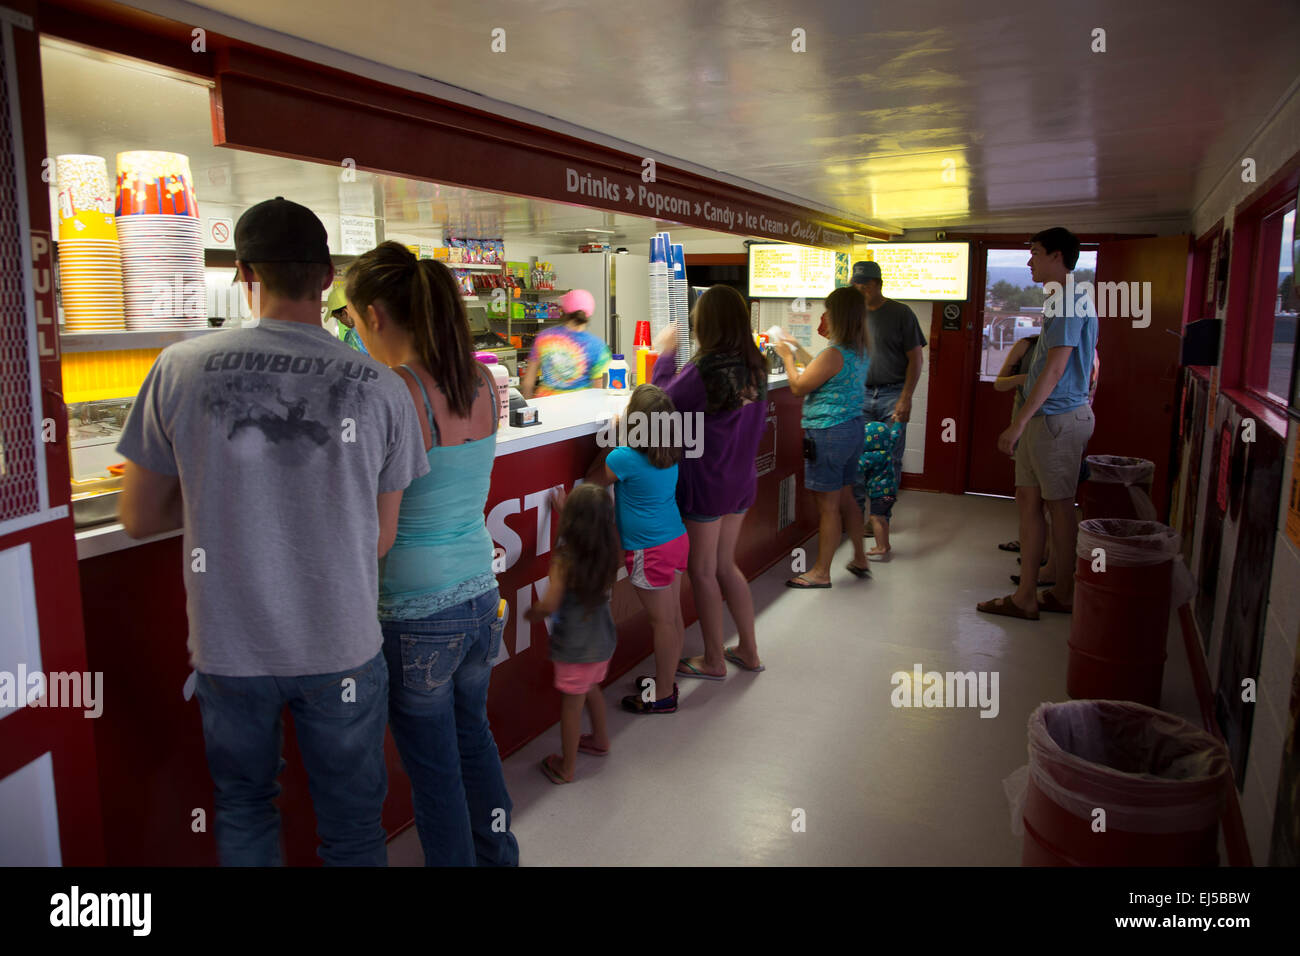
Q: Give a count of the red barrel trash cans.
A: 3